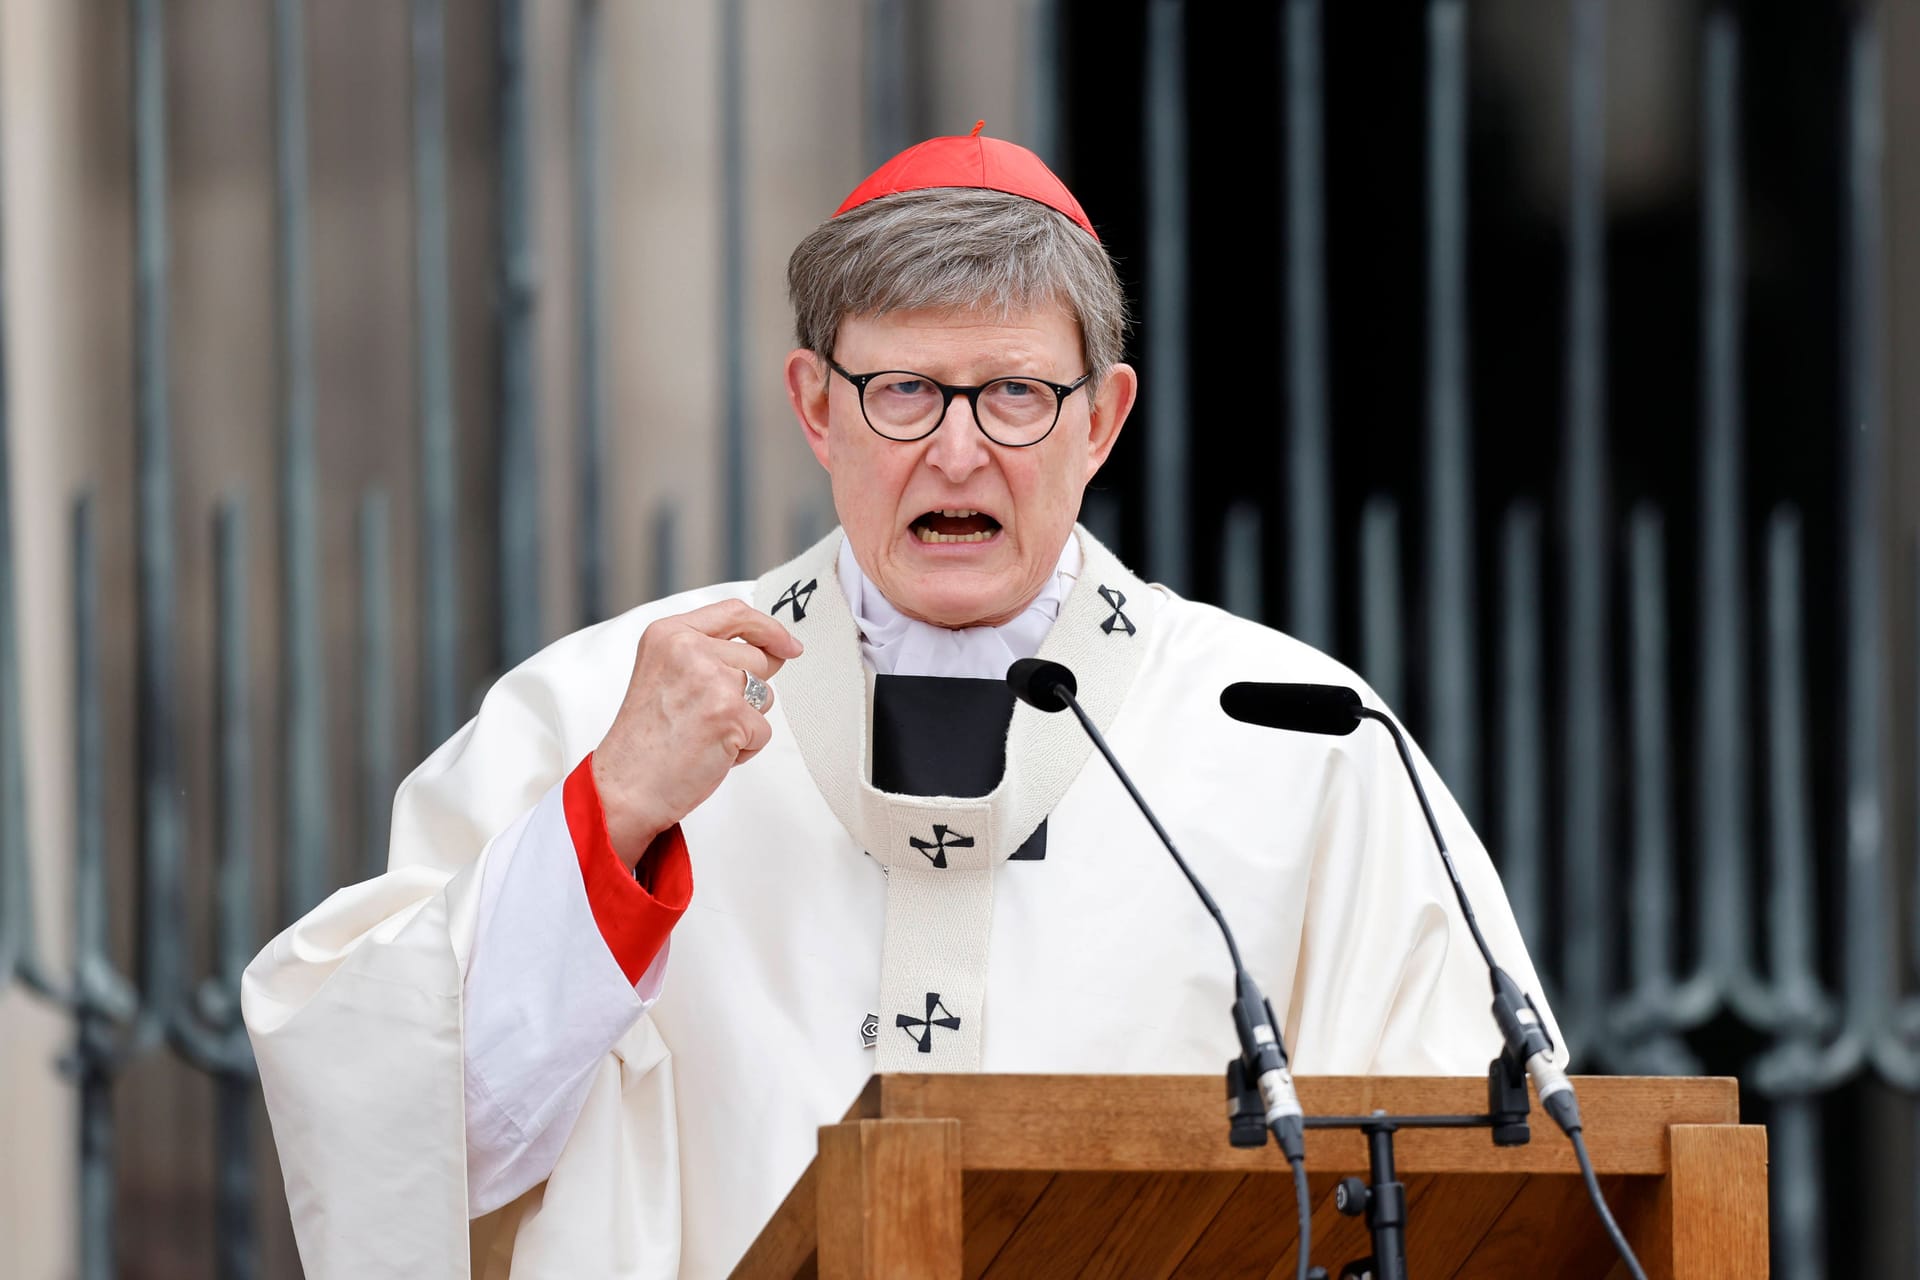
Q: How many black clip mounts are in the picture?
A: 2